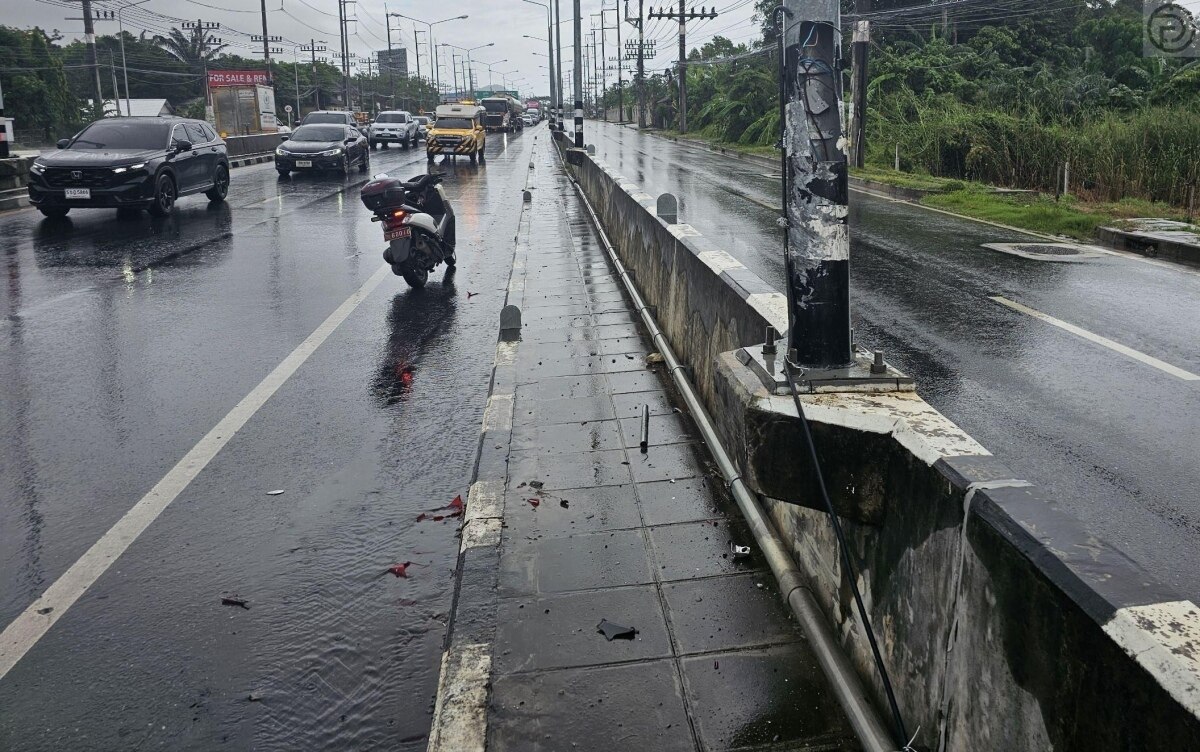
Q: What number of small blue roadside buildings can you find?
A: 0